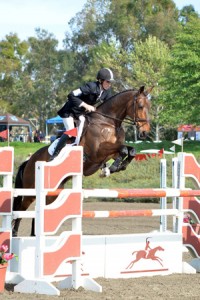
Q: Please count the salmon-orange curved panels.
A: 9